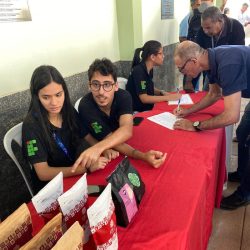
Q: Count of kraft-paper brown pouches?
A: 3